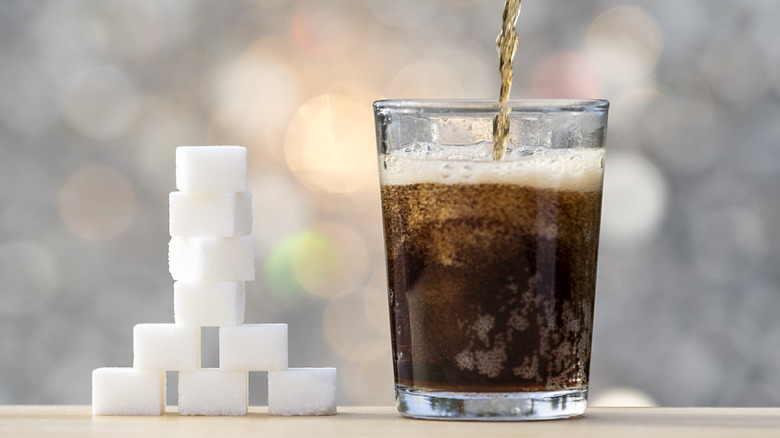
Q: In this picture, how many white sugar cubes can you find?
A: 9